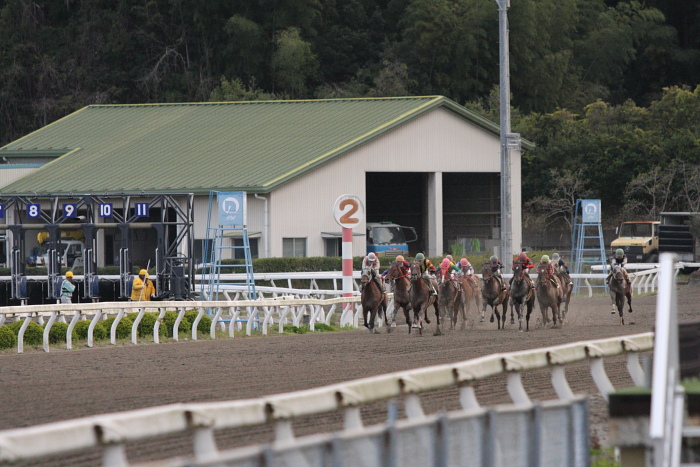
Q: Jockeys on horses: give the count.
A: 11